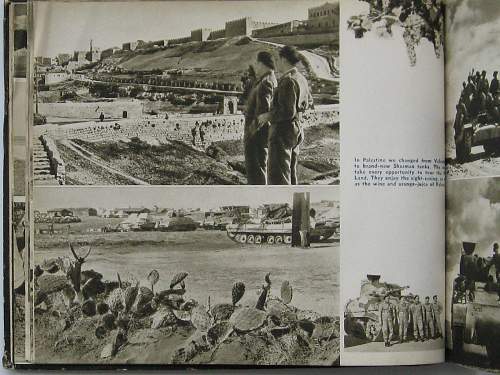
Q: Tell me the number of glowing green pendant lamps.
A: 0